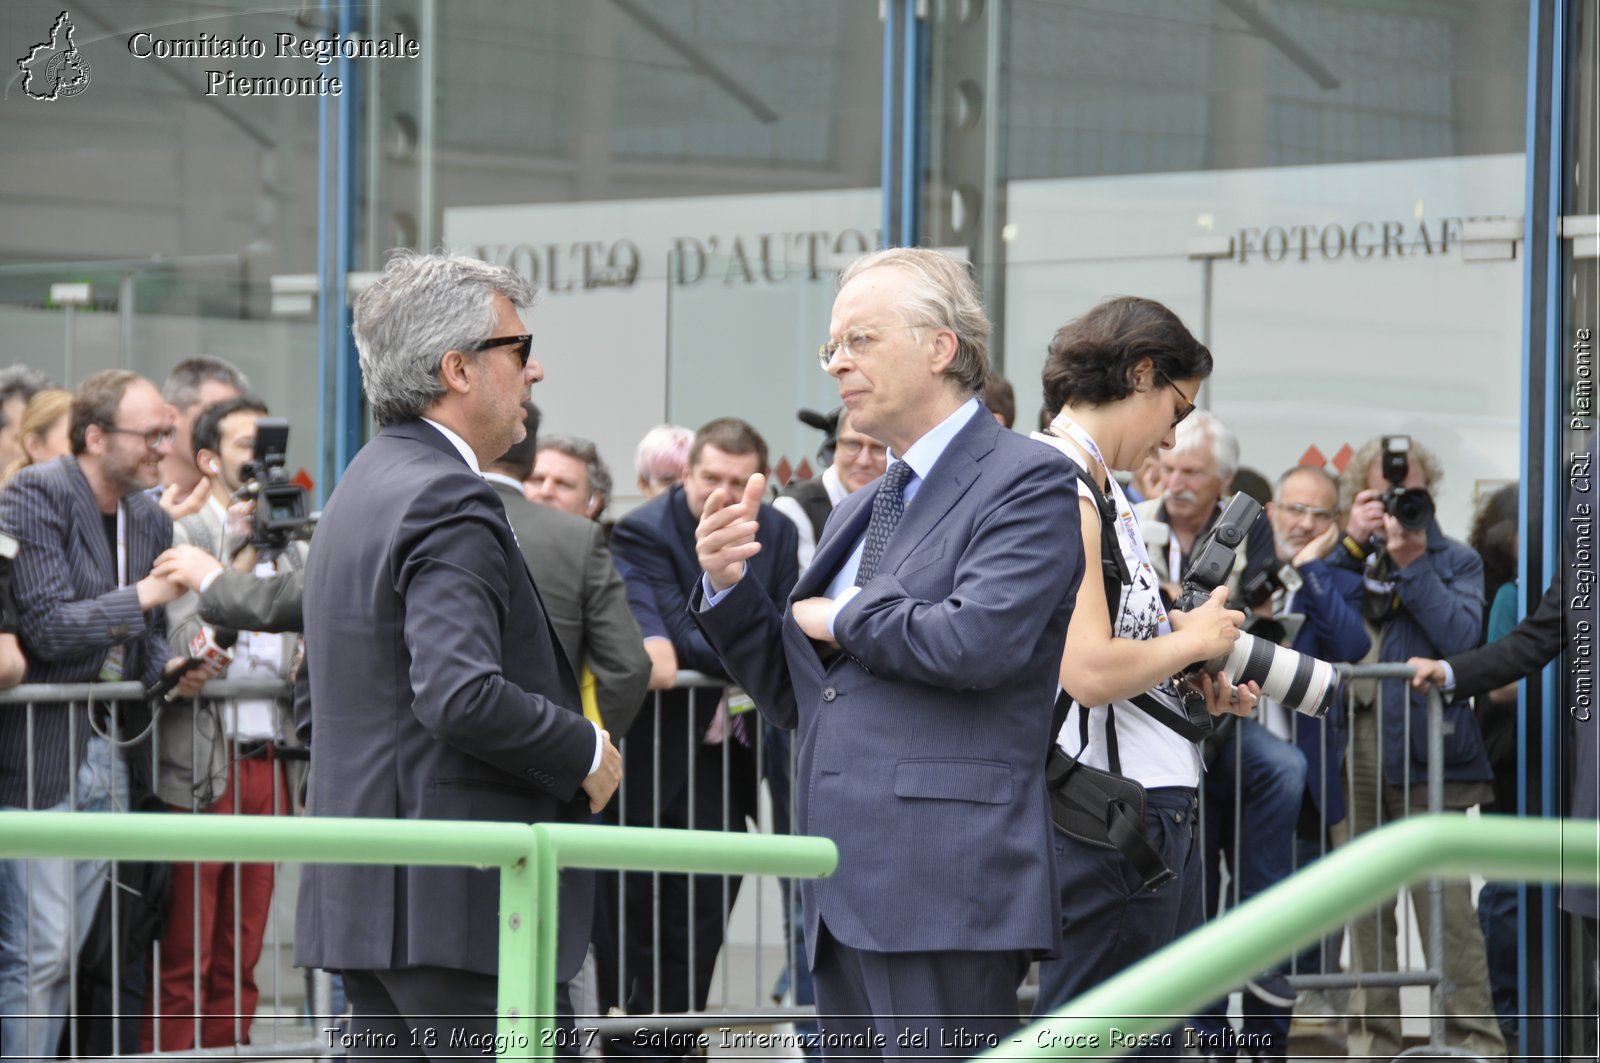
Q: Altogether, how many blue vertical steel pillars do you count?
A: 3